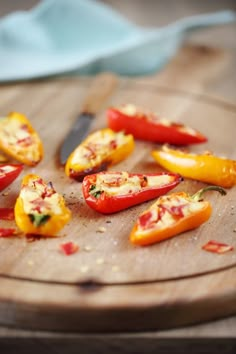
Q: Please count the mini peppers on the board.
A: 8